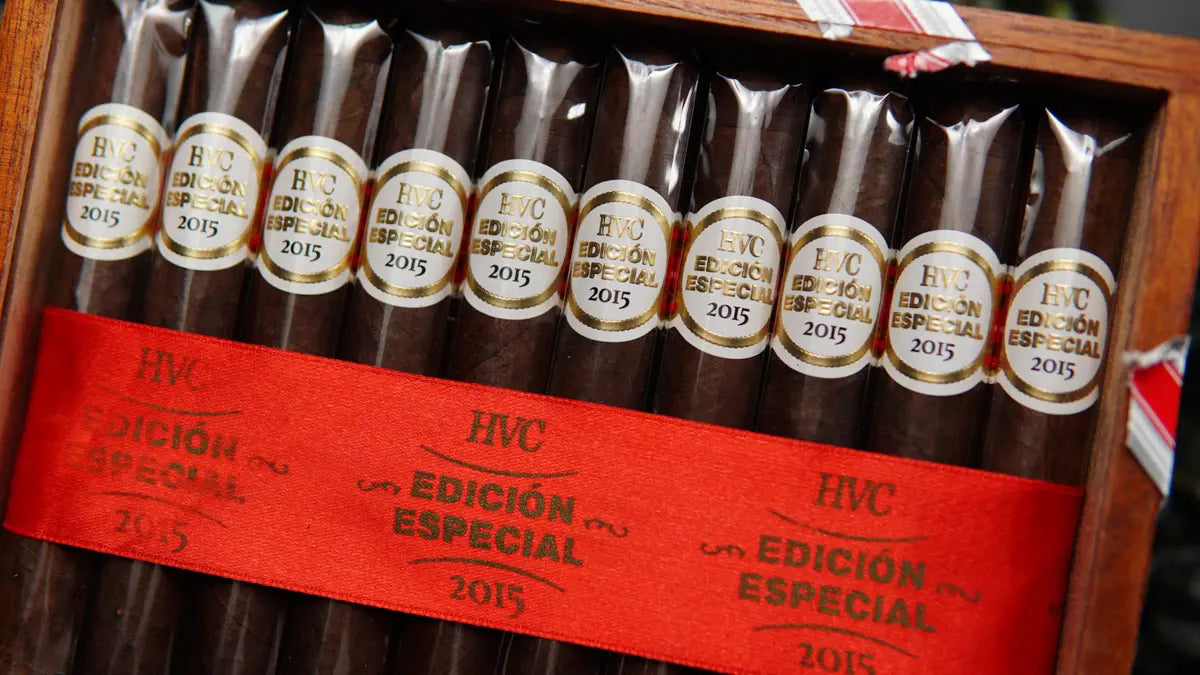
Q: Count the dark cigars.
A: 10